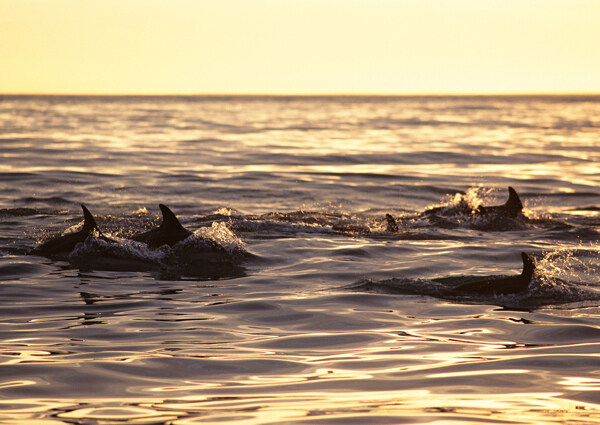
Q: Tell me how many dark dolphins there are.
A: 5